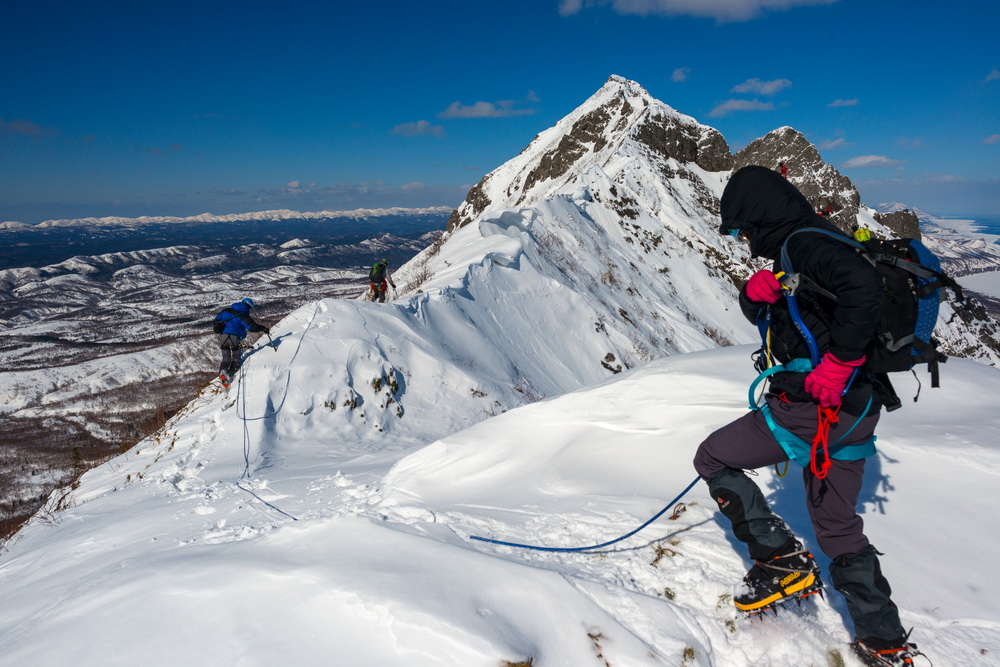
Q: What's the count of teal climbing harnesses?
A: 1